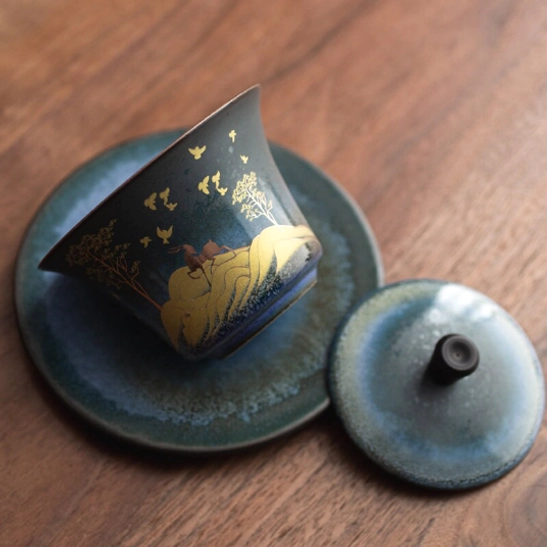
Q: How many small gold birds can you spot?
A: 11